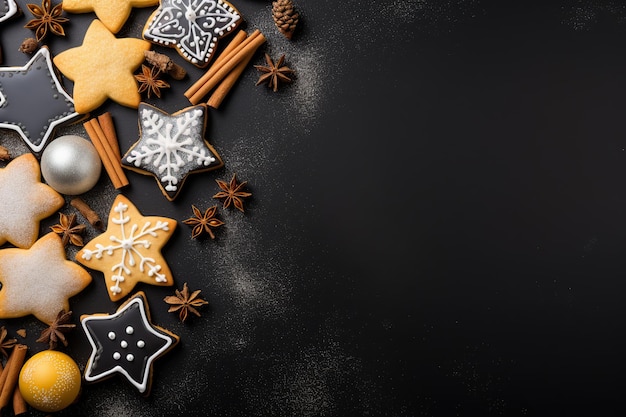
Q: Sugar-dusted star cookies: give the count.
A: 2